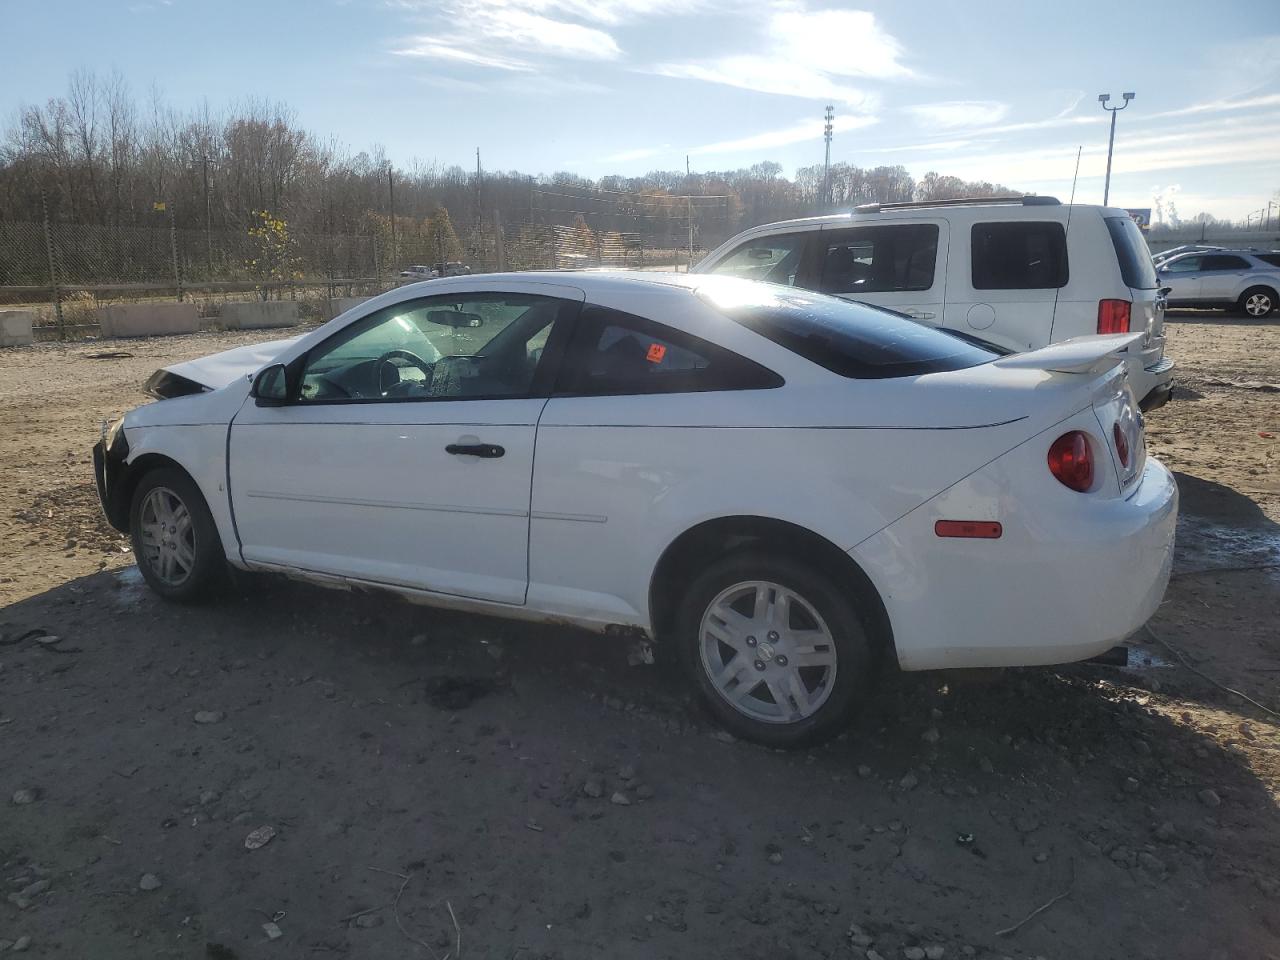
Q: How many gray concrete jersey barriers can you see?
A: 4